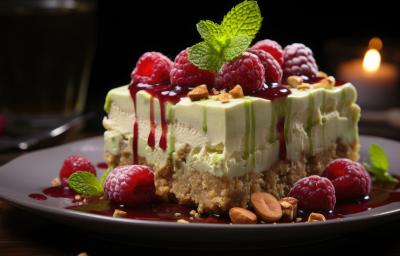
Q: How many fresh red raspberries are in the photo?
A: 10